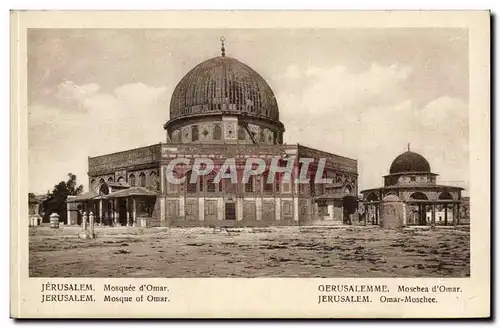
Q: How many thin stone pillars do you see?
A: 2